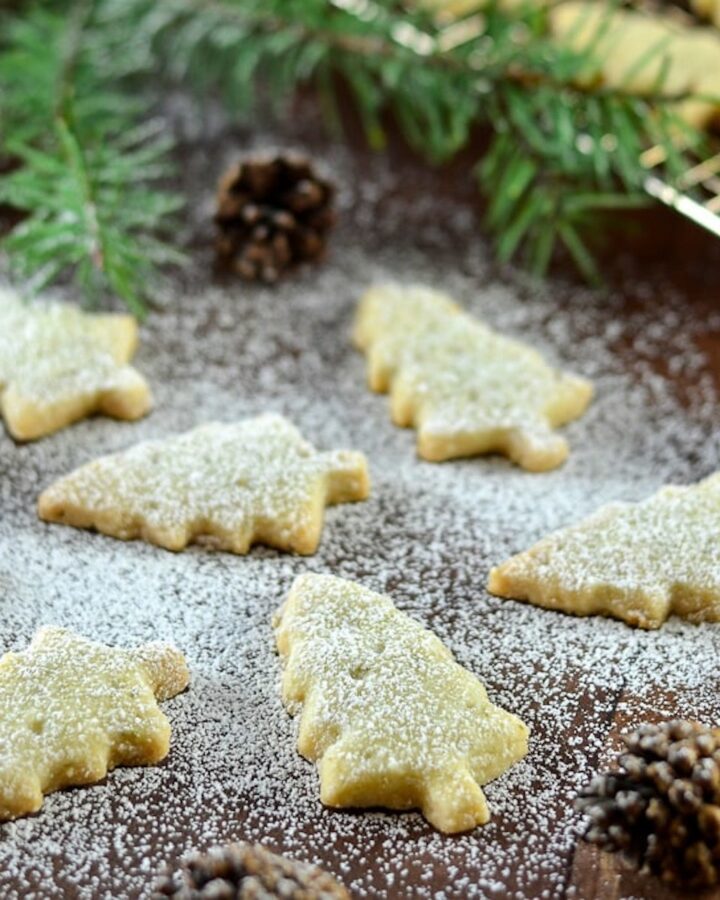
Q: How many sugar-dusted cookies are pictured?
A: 6